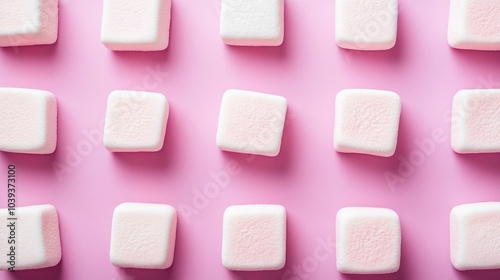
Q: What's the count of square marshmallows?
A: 15